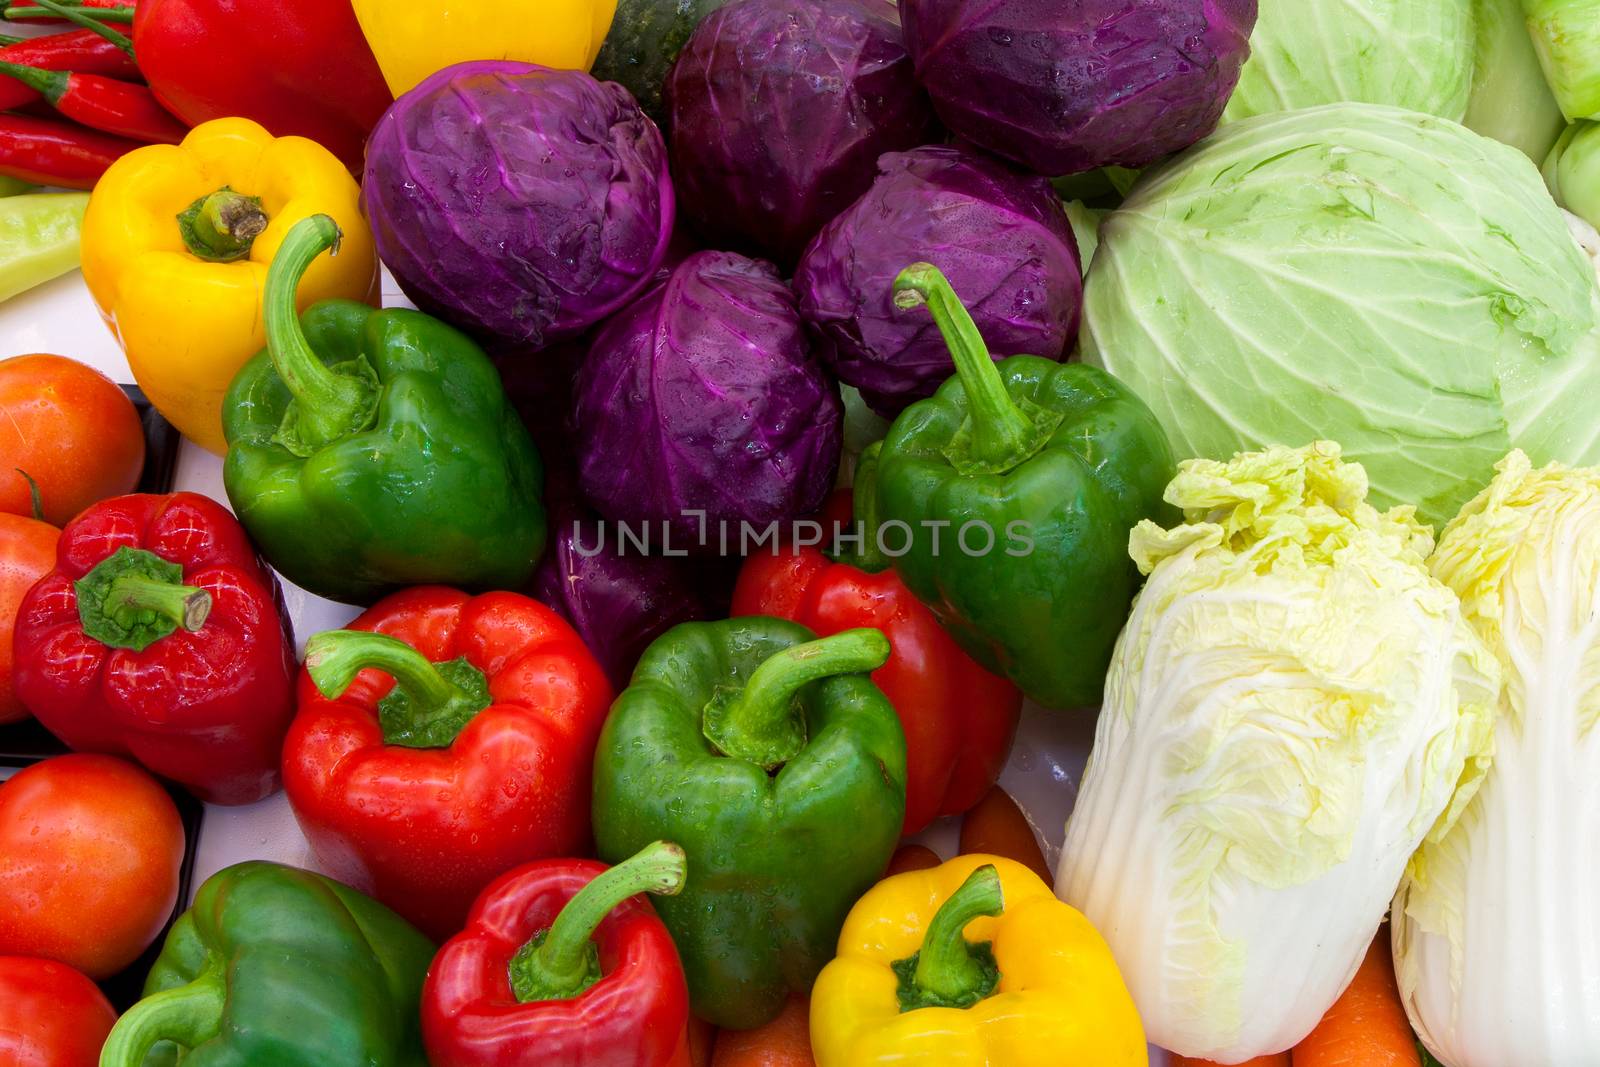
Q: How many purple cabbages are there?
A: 6